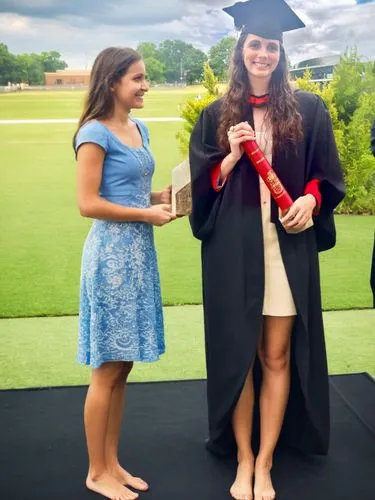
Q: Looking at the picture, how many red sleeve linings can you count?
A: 2